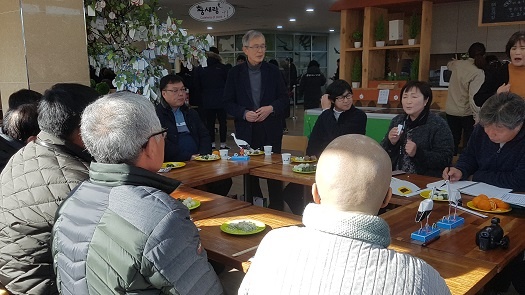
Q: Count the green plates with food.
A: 3